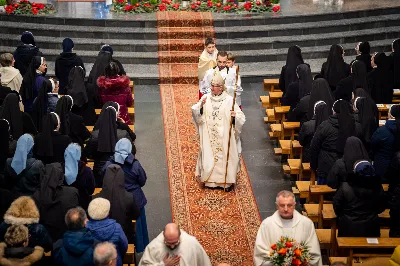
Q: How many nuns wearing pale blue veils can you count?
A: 3